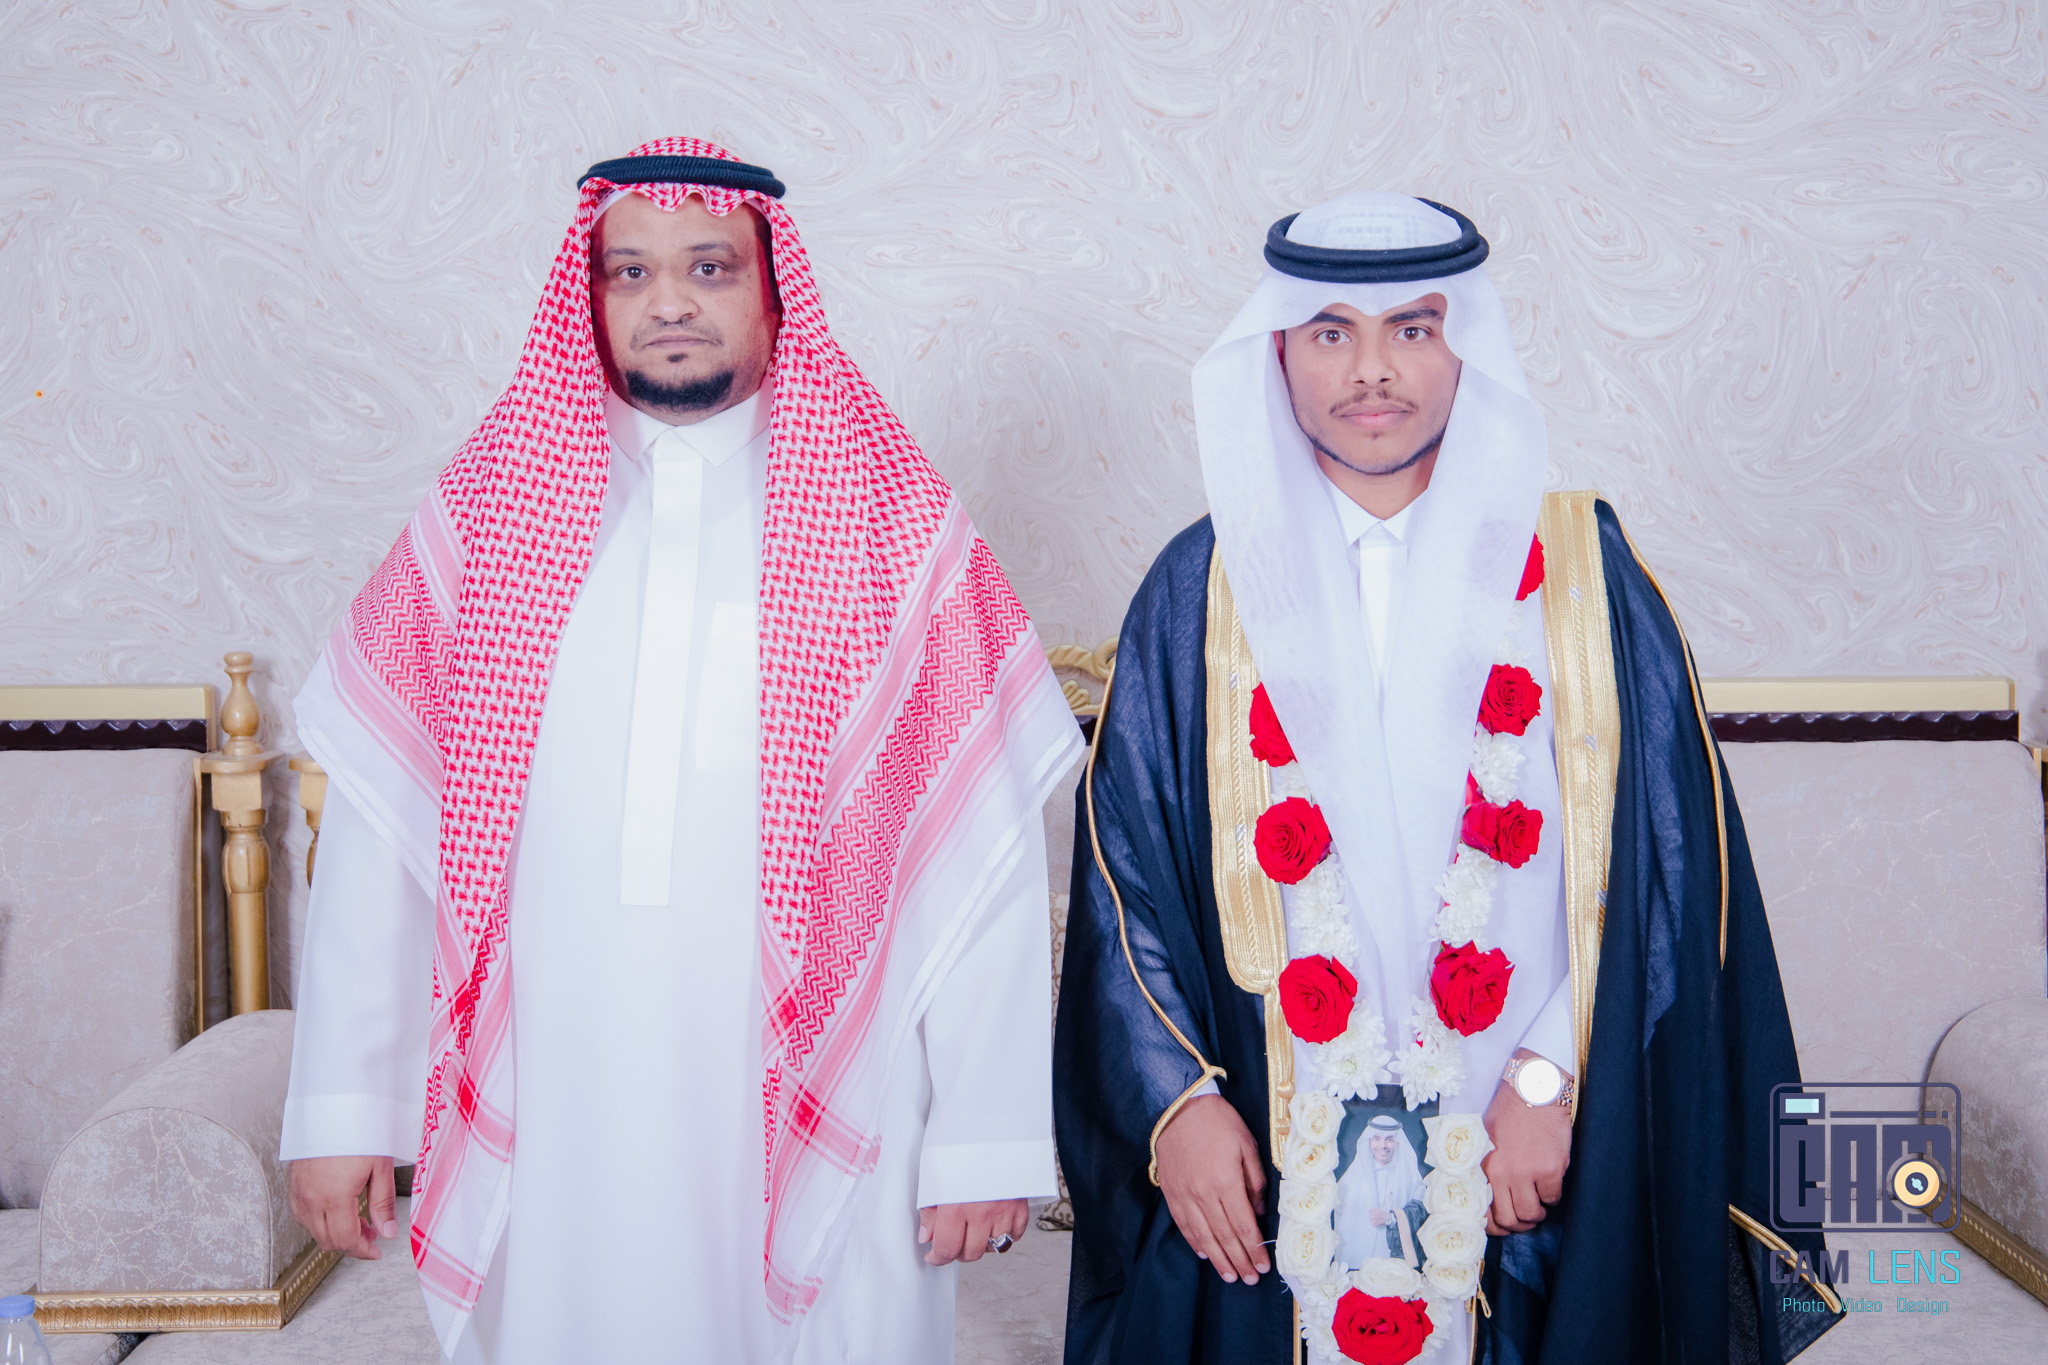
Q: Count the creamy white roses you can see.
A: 9